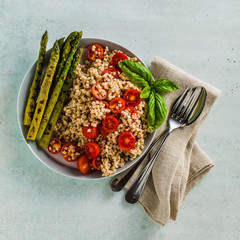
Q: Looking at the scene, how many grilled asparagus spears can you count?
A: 6